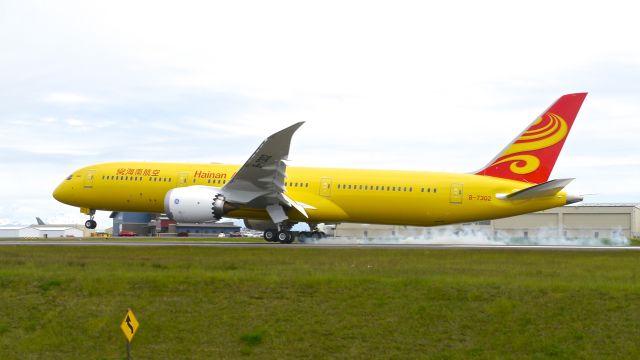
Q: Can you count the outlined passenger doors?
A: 4